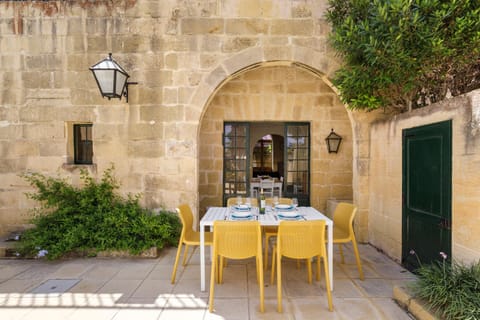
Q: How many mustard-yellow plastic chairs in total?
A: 6